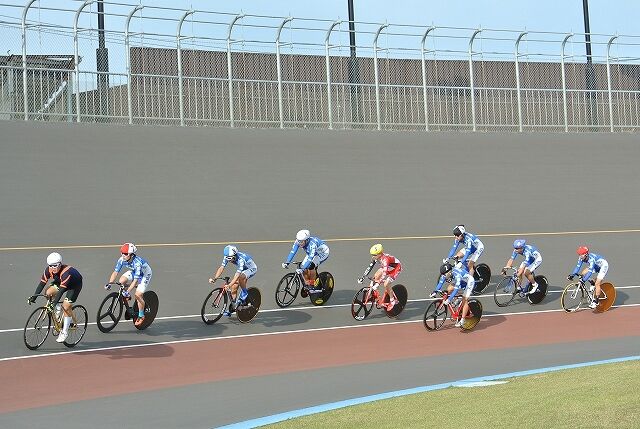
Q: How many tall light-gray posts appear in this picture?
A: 13